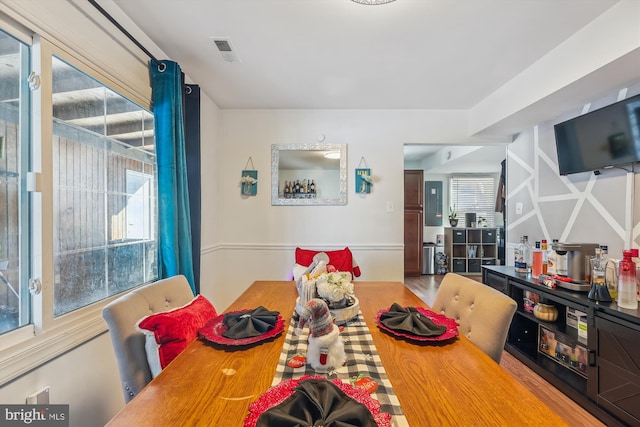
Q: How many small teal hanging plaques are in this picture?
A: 2